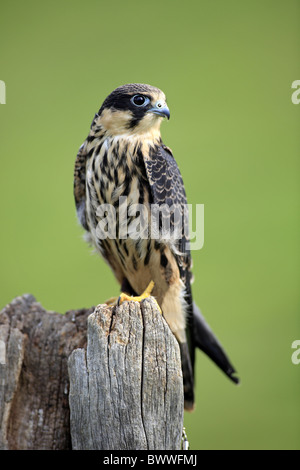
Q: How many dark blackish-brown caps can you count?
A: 1